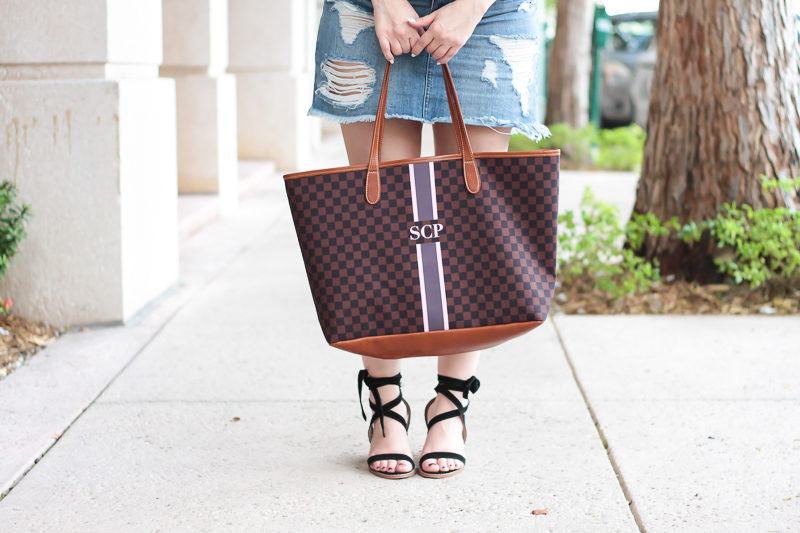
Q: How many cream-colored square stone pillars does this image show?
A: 3